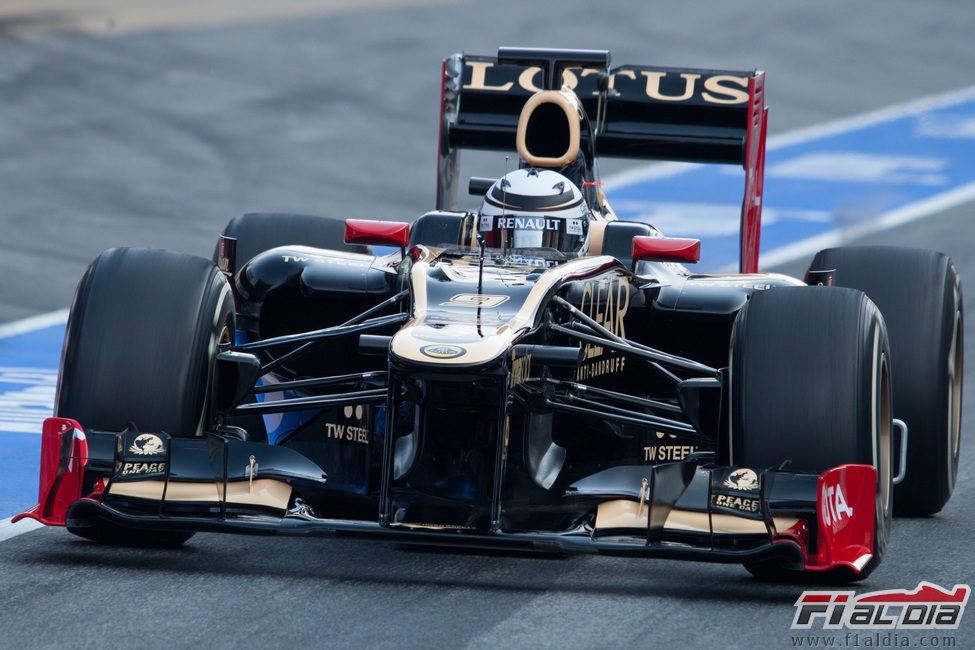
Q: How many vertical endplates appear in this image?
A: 4